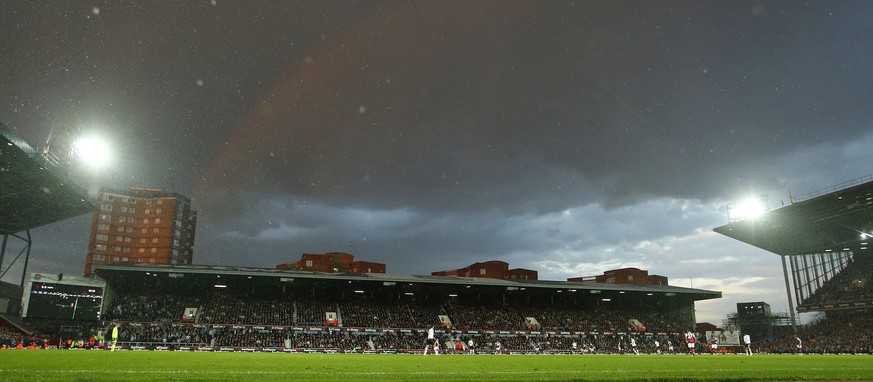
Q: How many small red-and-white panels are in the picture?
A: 5